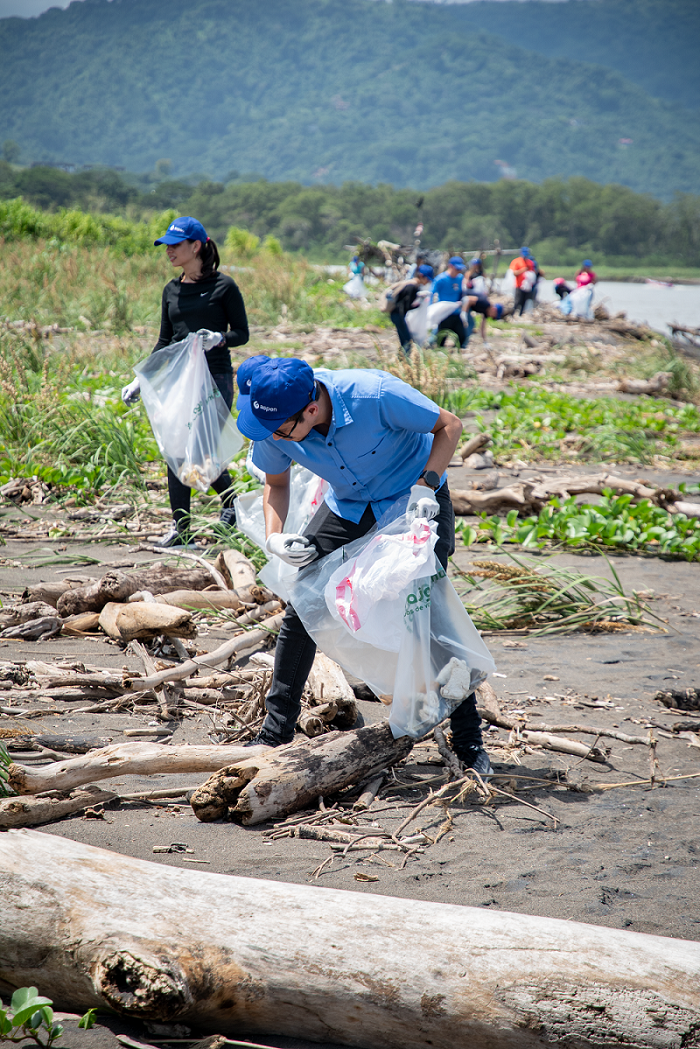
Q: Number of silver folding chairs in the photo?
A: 0